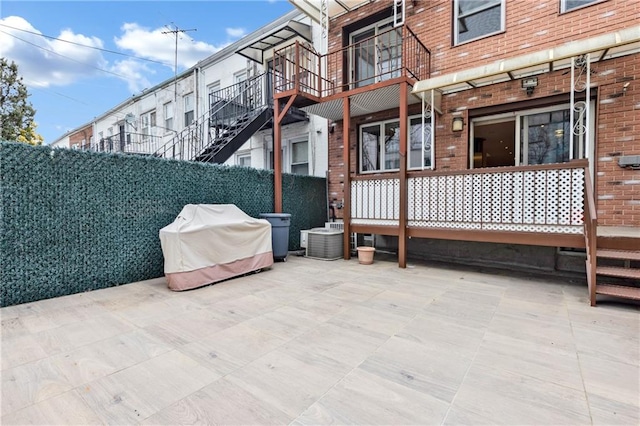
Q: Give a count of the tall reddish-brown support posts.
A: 3